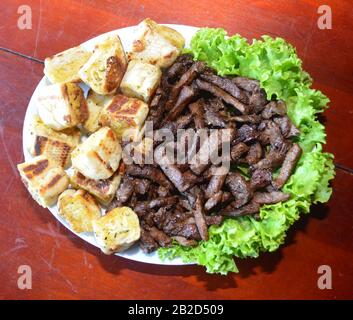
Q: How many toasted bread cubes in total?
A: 13